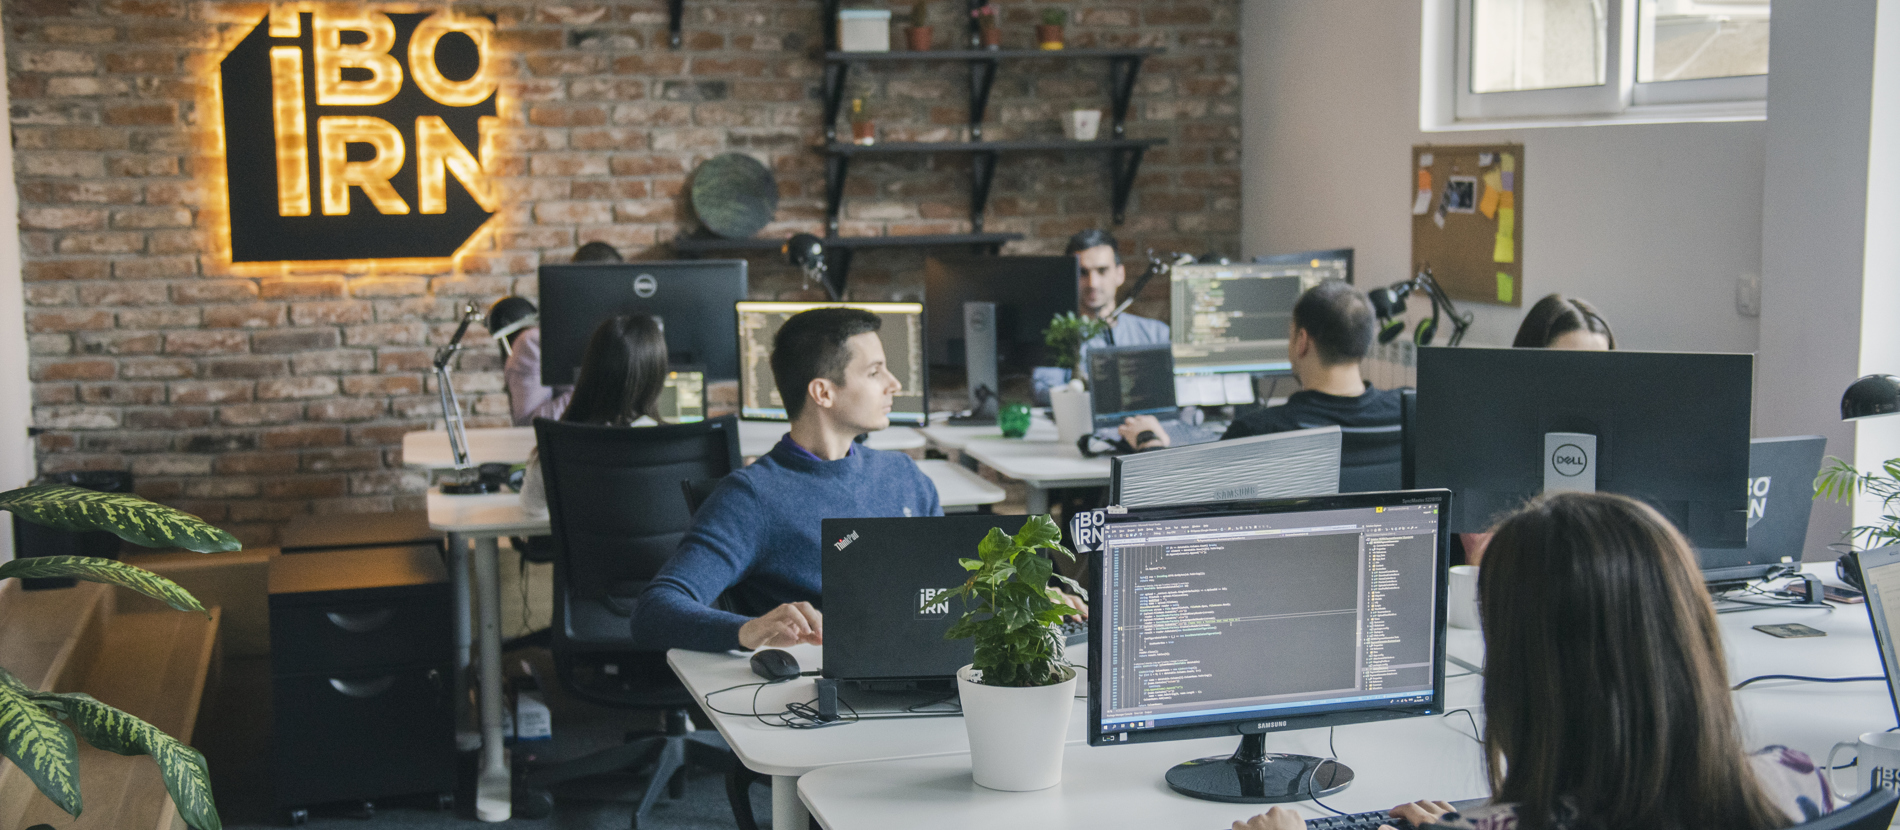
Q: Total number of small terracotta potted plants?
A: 4